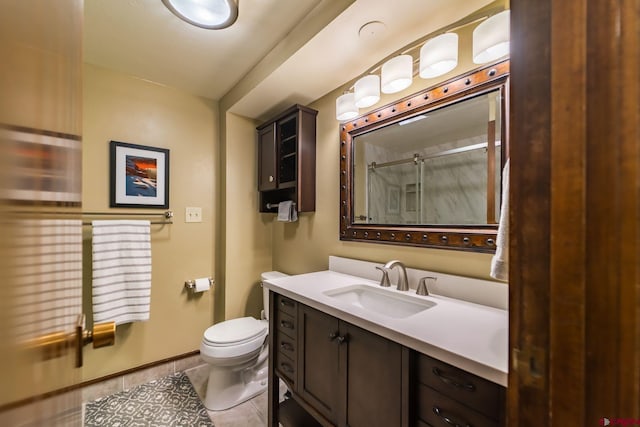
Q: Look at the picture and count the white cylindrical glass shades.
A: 5